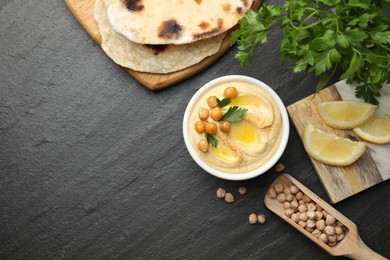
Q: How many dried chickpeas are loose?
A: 6